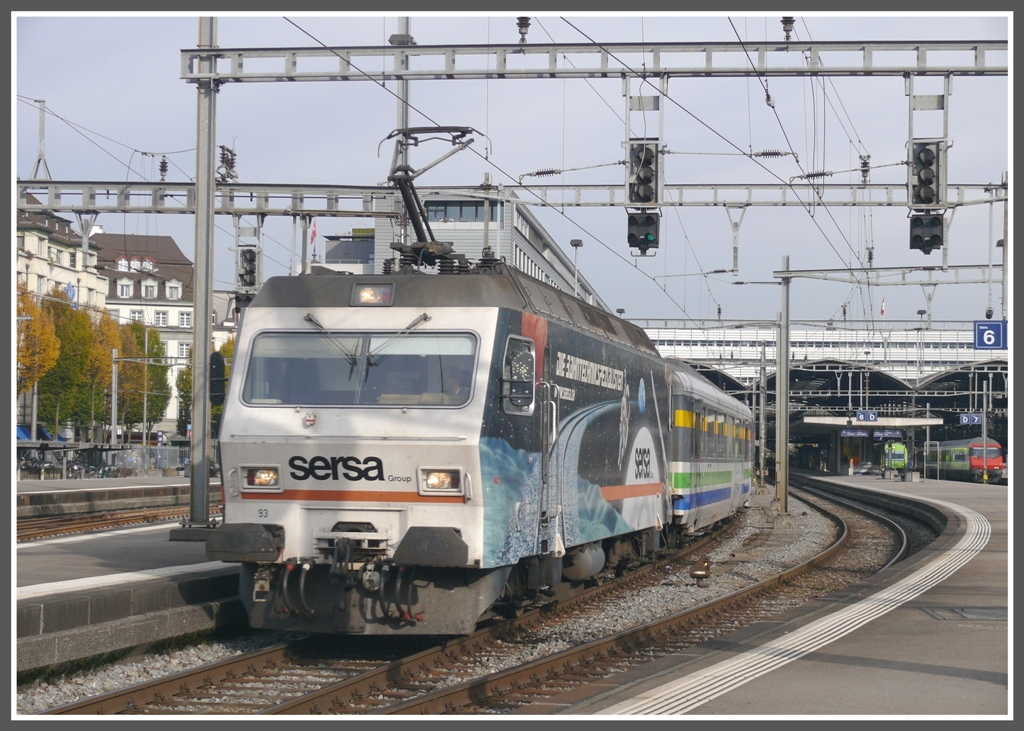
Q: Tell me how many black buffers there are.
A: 2